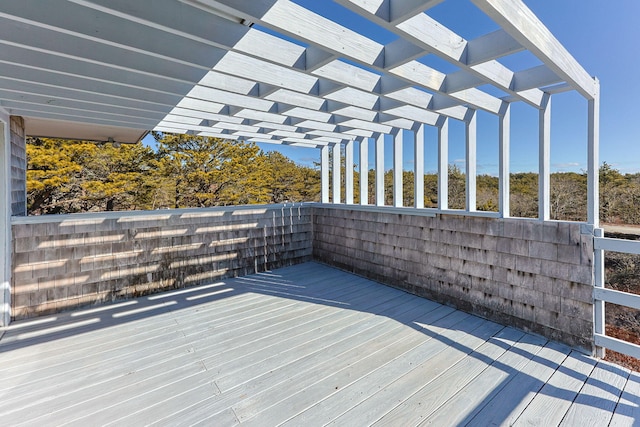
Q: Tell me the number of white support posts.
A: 12